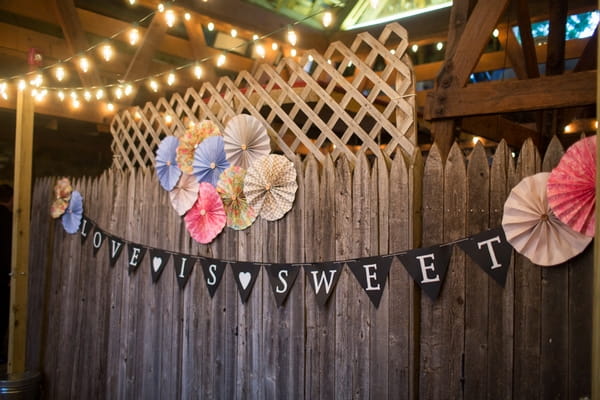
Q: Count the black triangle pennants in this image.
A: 13